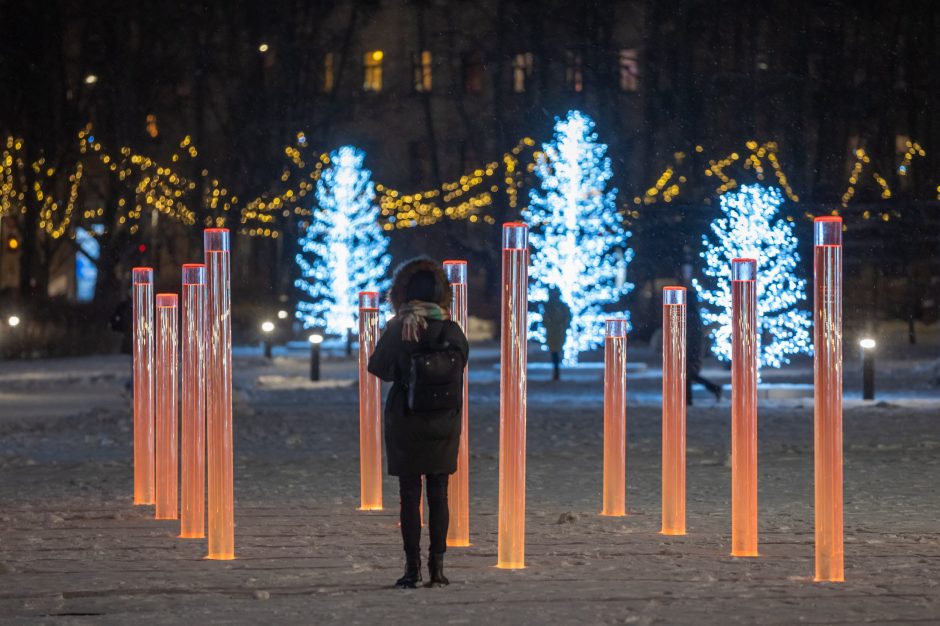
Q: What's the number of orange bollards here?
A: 12